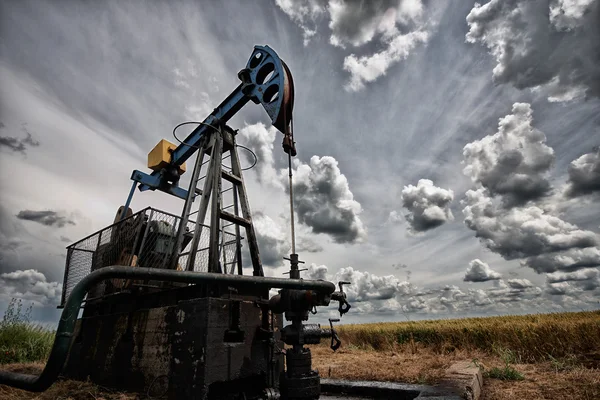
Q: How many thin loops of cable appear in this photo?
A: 2